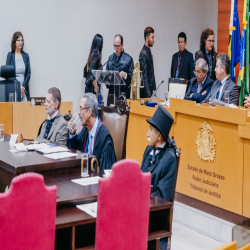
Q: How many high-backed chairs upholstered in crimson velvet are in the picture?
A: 2